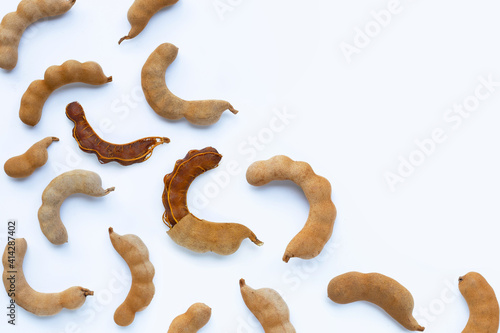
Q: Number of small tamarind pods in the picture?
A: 1